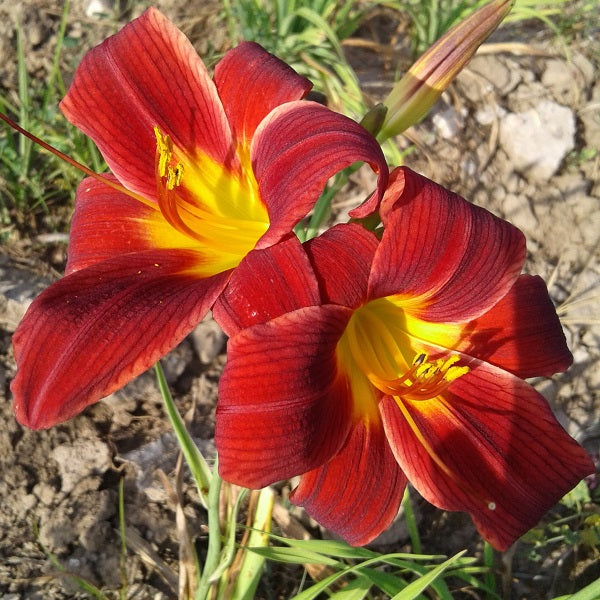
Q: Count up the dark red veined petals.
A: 12